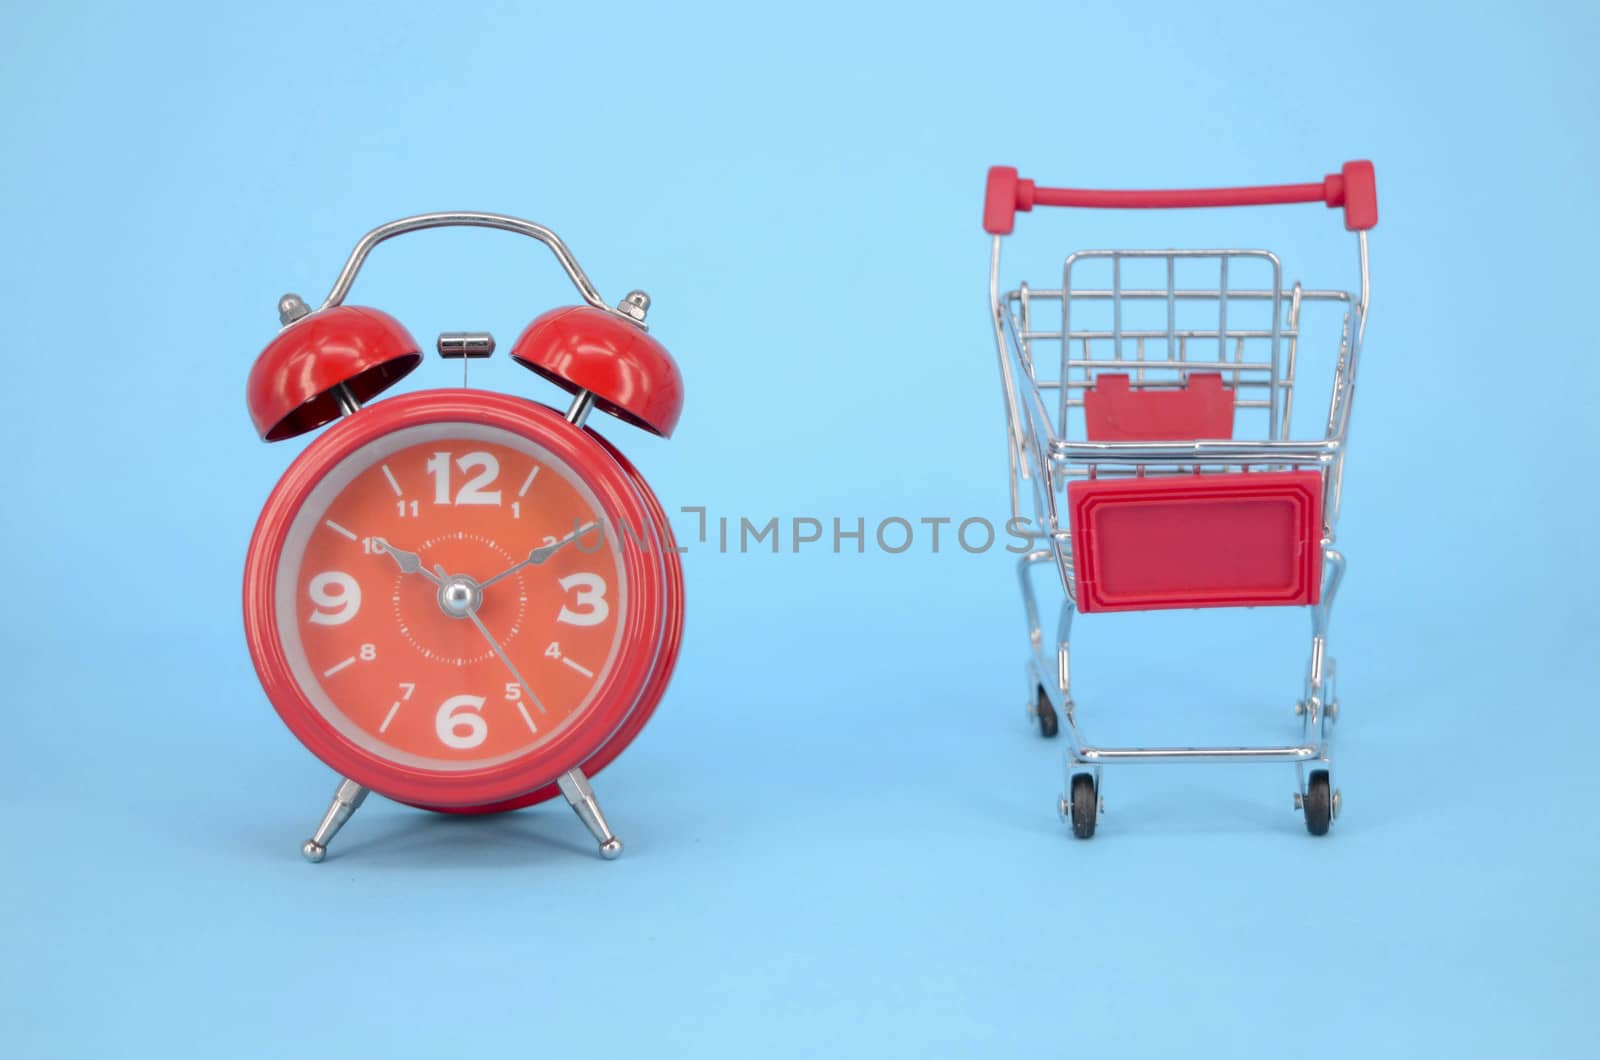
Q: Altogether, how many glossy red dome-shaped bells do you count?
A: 2